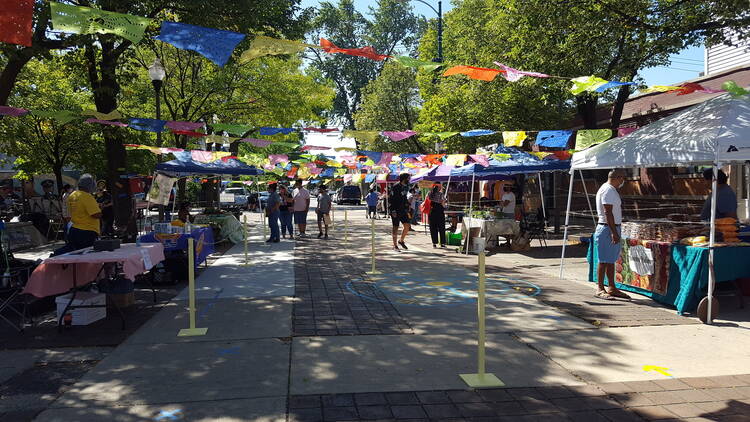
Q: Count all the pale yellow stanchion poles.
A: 7